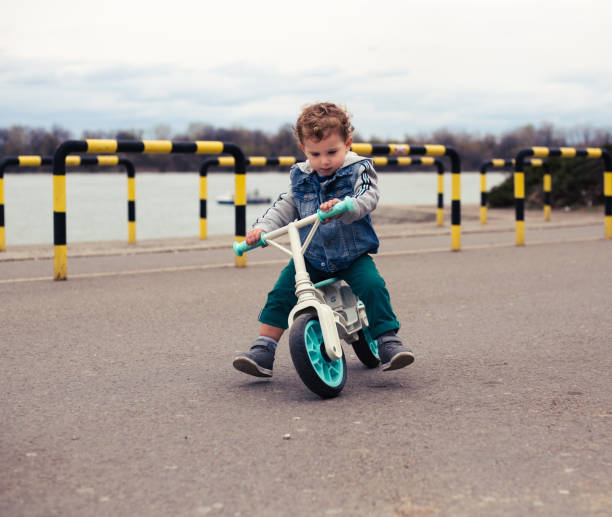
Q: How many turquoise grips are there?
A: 2